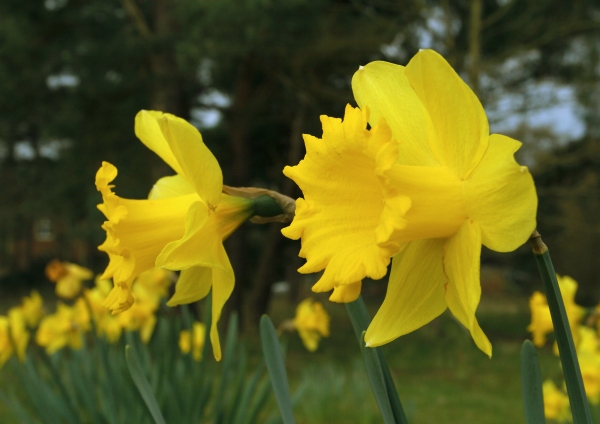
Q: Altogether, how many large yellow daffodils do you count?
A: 2